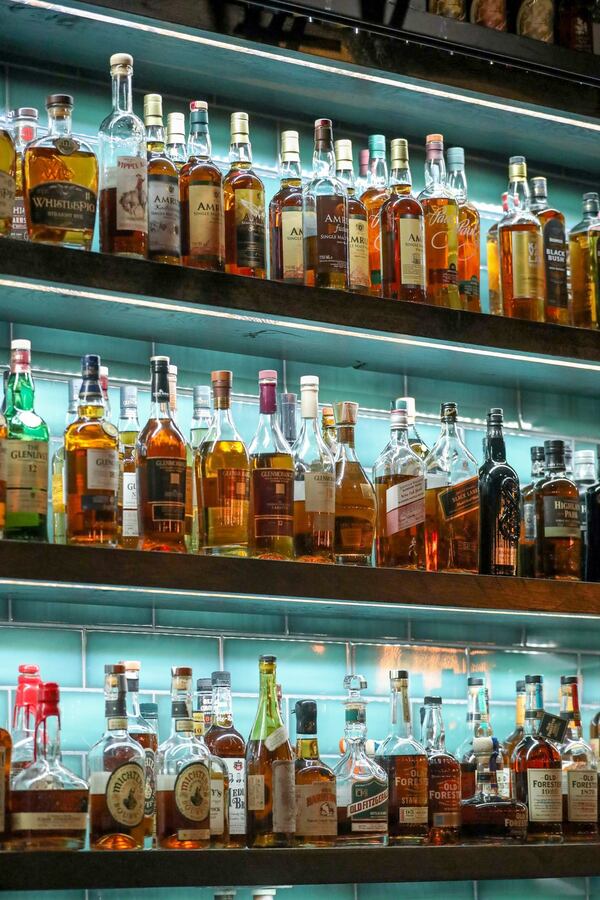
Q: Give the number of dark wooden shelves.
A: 4